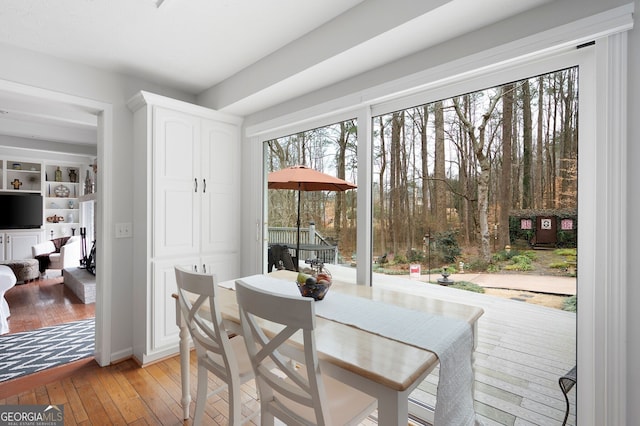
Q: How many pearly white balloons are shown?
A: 0